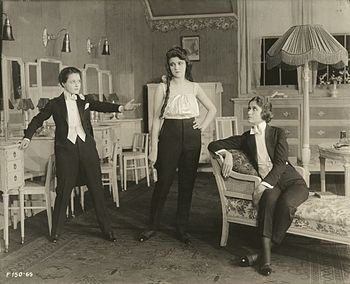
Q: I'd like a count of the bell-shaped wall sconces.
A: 3